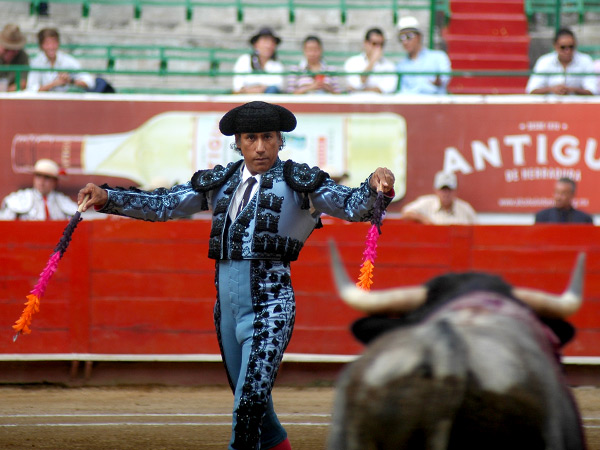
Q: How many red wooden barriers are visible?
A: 1